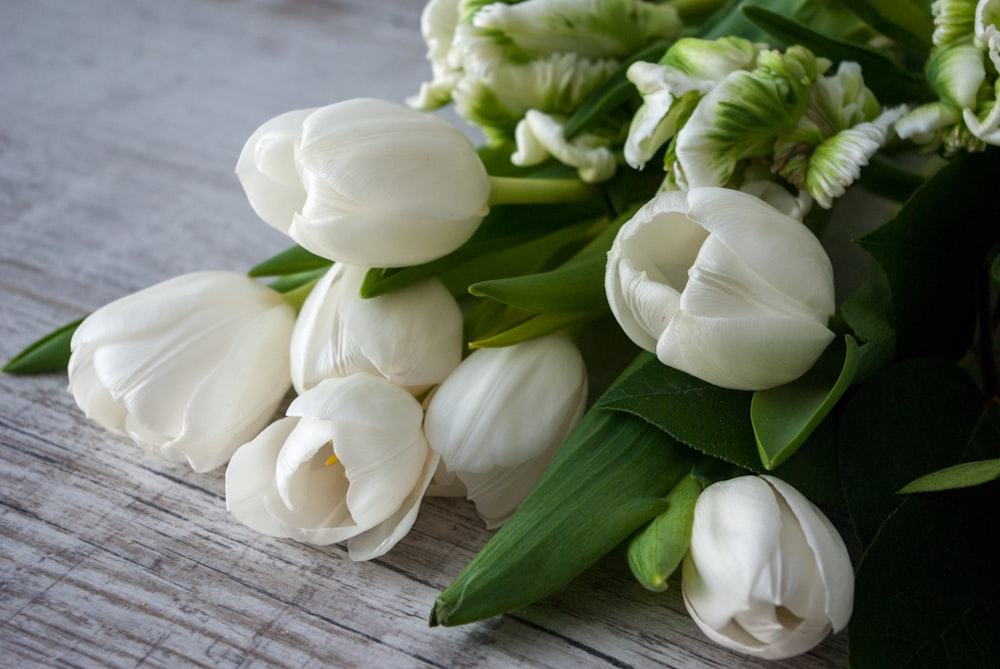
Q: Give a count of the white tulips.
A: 7